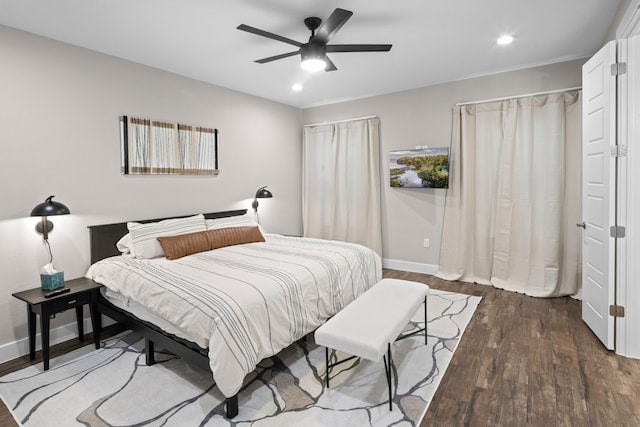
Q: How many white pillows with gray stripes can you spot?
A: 2